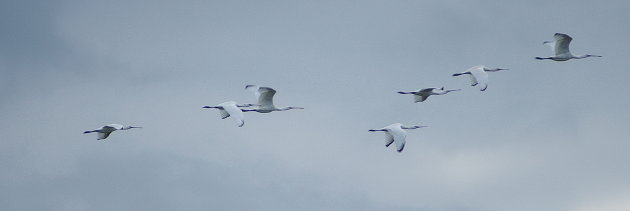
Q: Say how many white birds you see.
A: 7